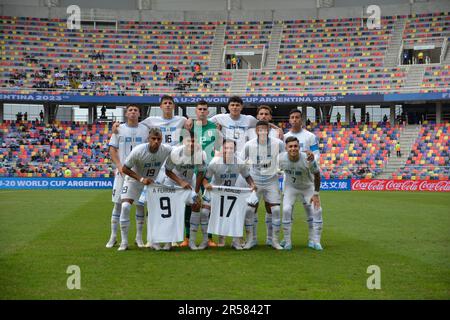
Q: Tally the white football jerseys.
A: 12